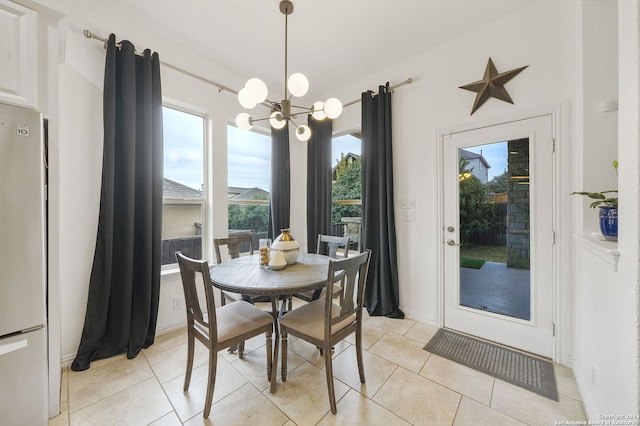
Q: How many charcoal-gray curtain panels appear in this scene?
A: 4